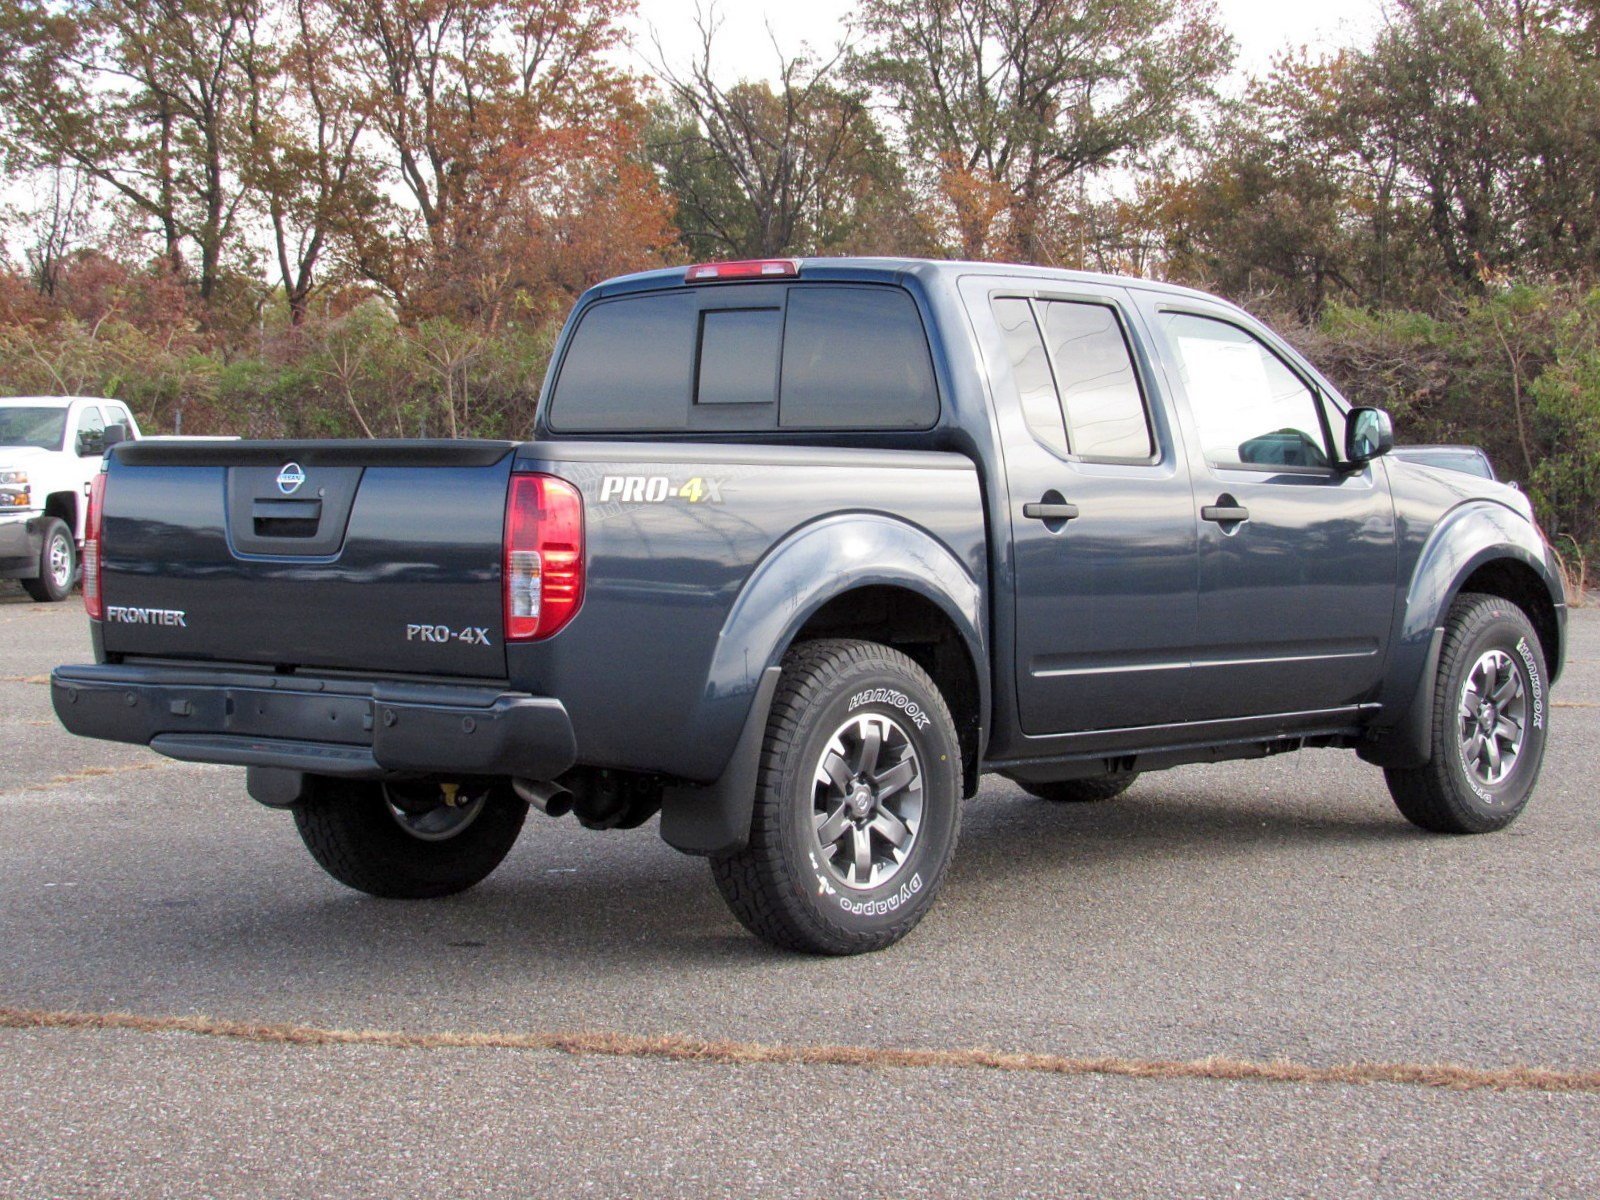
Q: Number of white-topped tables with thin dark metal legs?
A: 0